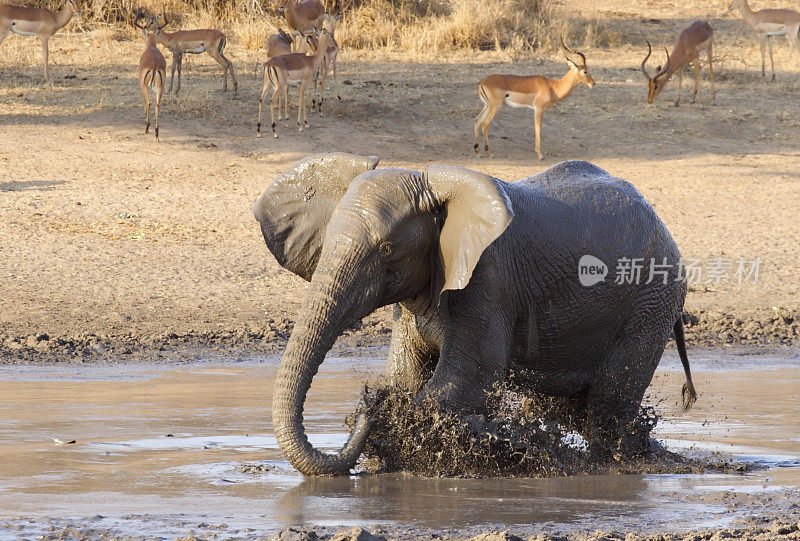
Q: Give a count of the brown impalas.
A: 10